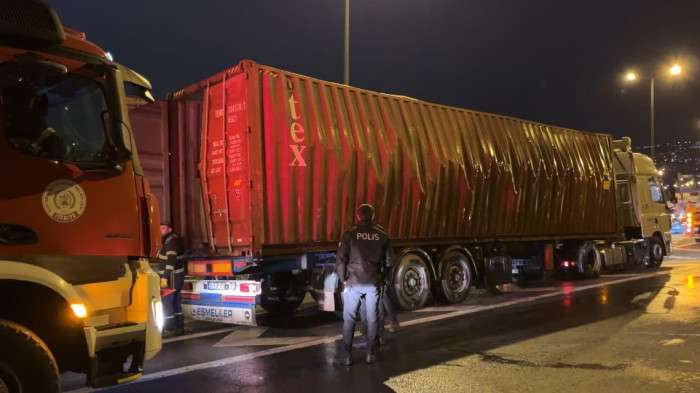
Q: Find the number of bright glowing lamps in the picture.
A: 2